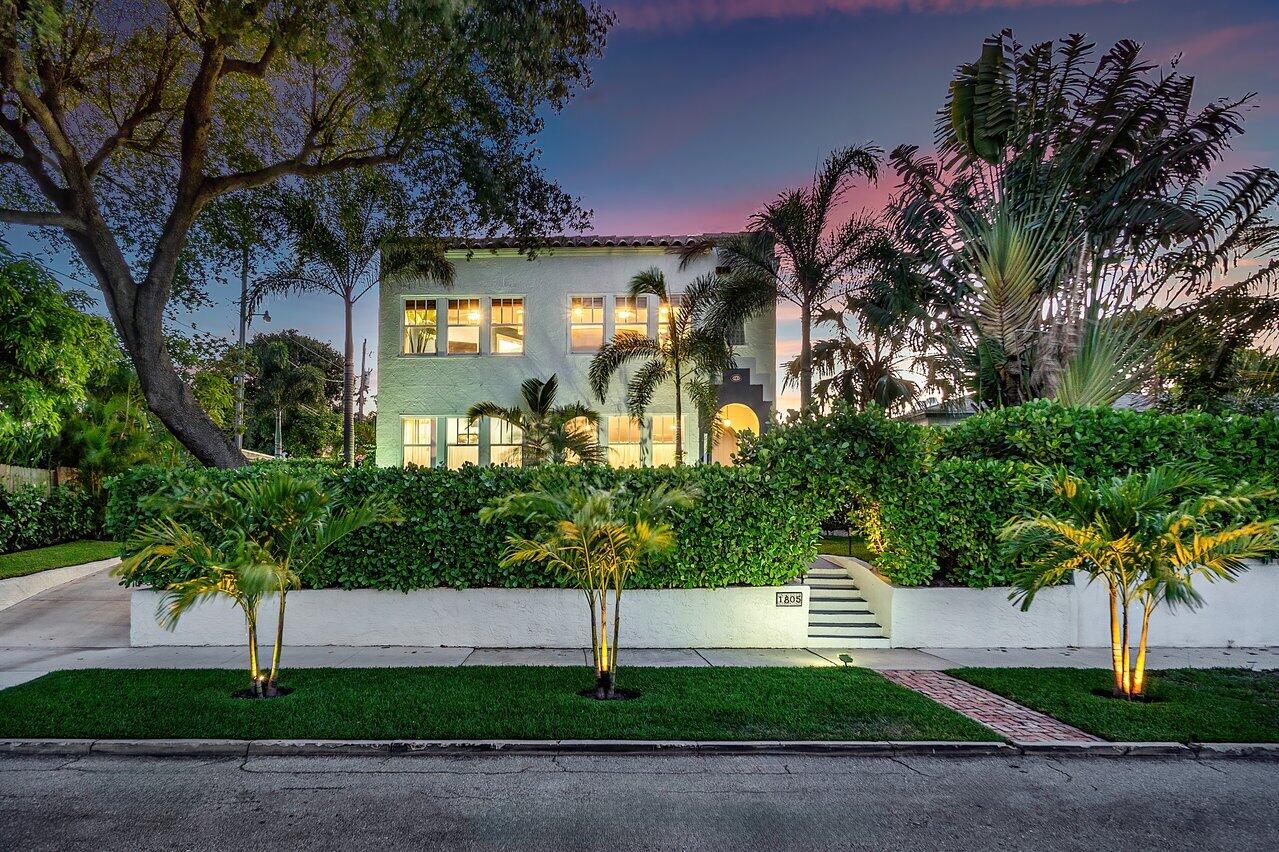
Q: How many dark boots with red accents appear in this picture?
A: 0